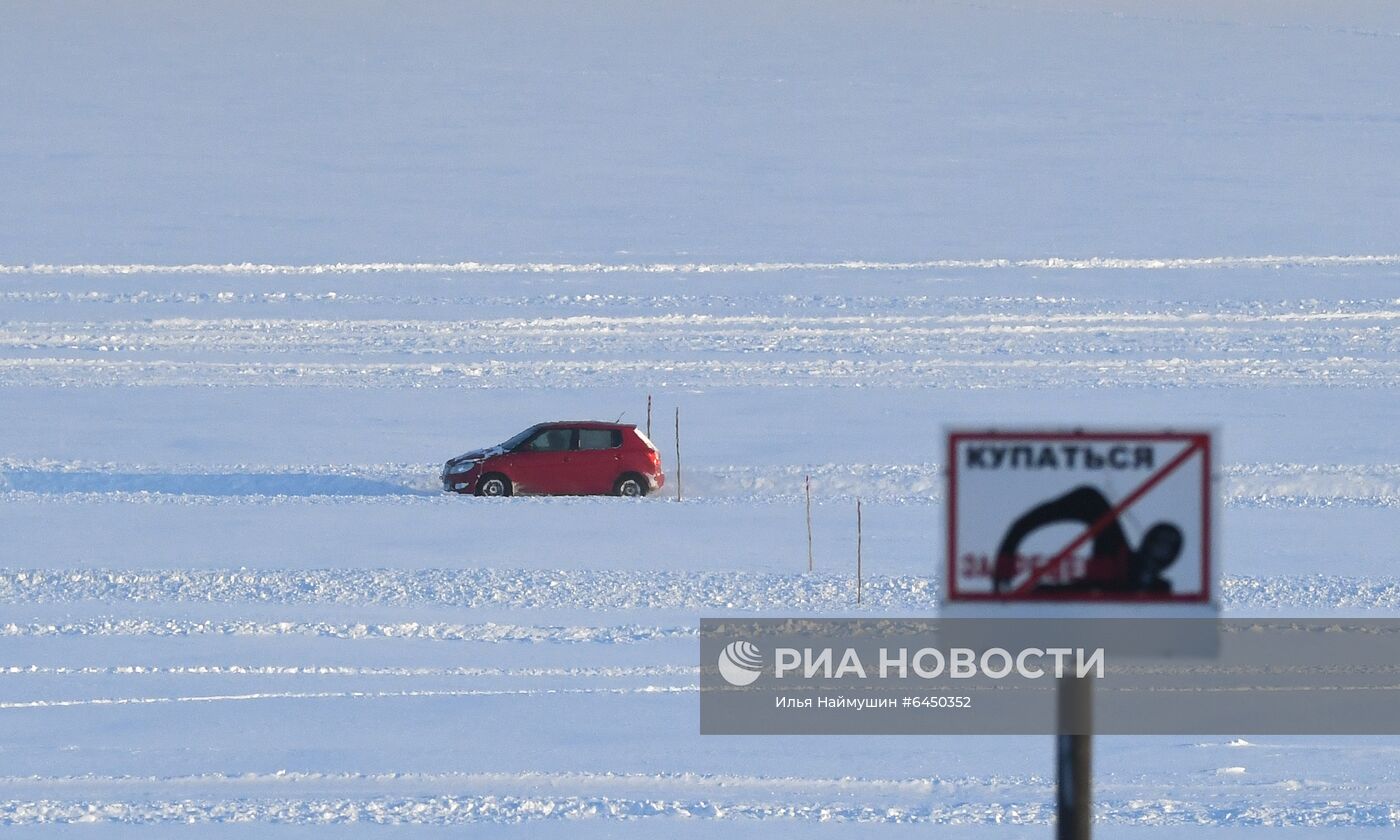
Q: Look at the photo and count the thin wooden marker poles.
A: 4